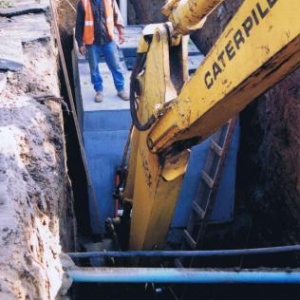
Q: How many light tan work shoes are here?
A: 2